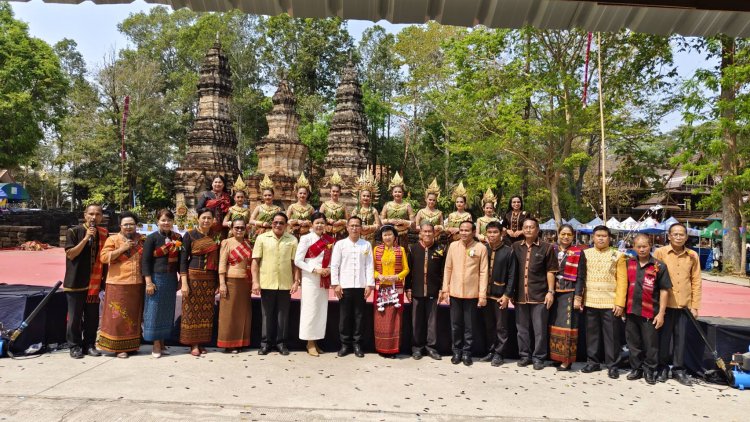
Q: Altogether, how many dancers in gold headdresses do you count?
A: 9